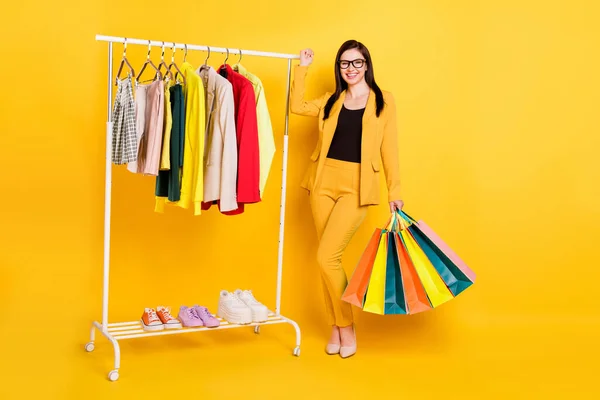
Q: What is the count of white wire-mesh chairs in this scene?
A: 0